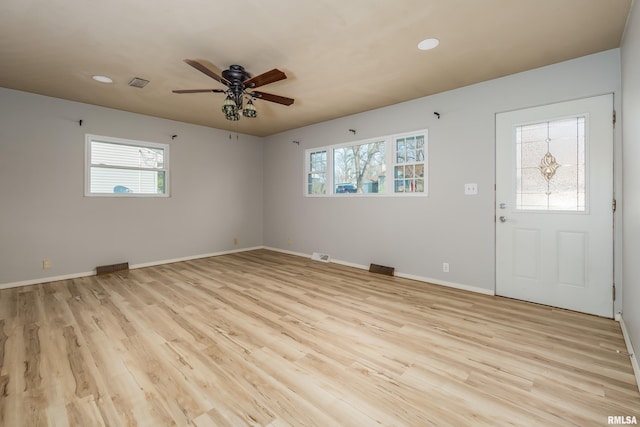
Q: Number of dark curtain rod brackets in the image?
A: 5